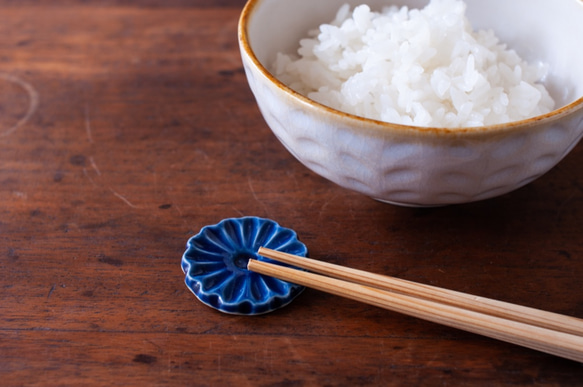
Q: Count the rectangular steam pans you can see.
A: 0